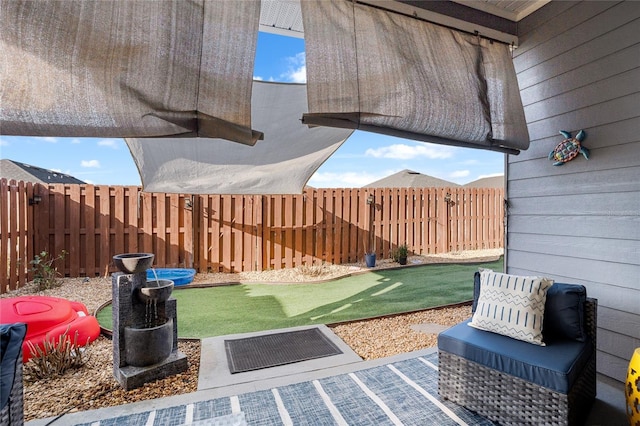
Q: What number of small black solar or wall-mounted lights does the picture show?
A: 4